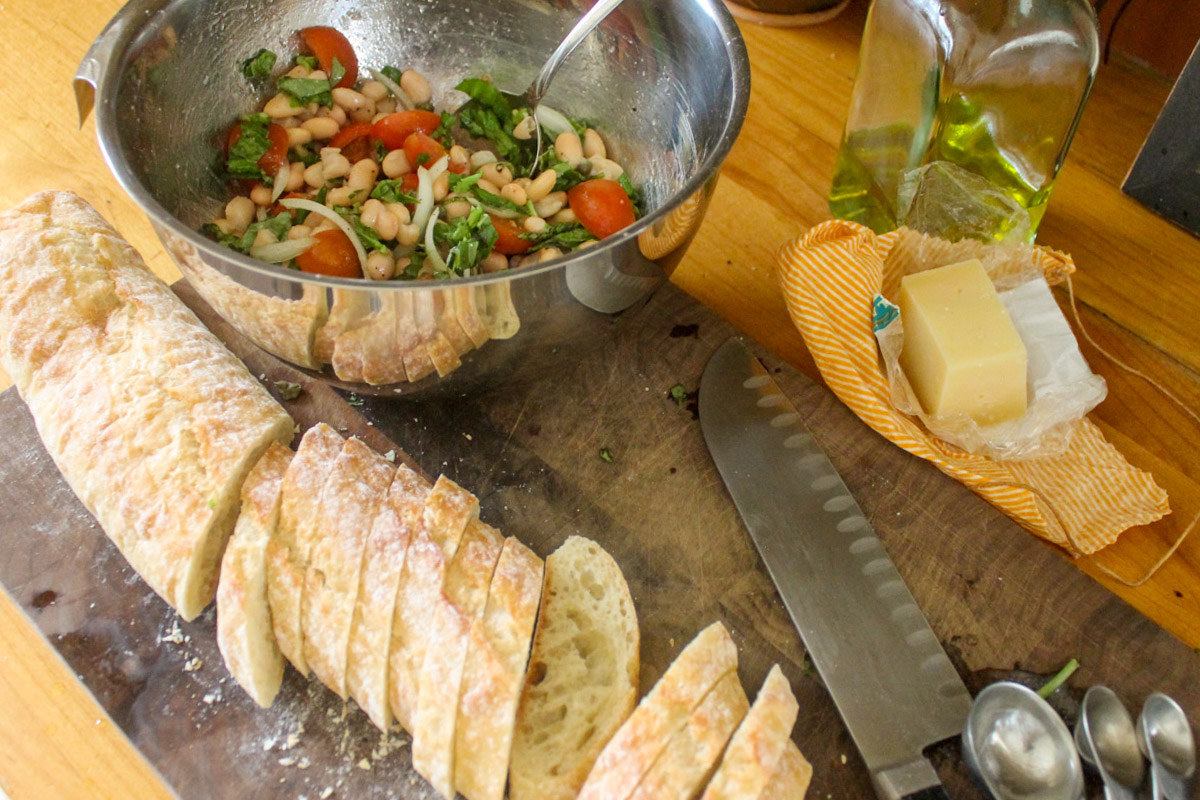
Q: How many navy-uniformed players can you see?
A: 0